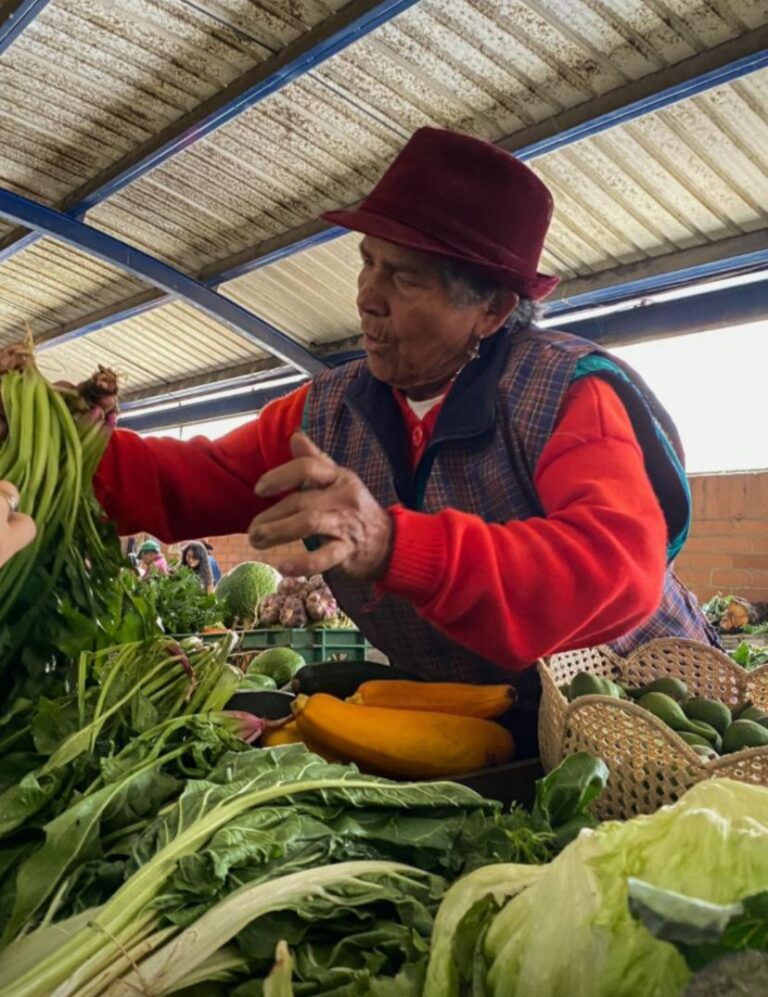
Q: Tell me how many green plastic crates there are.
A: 1